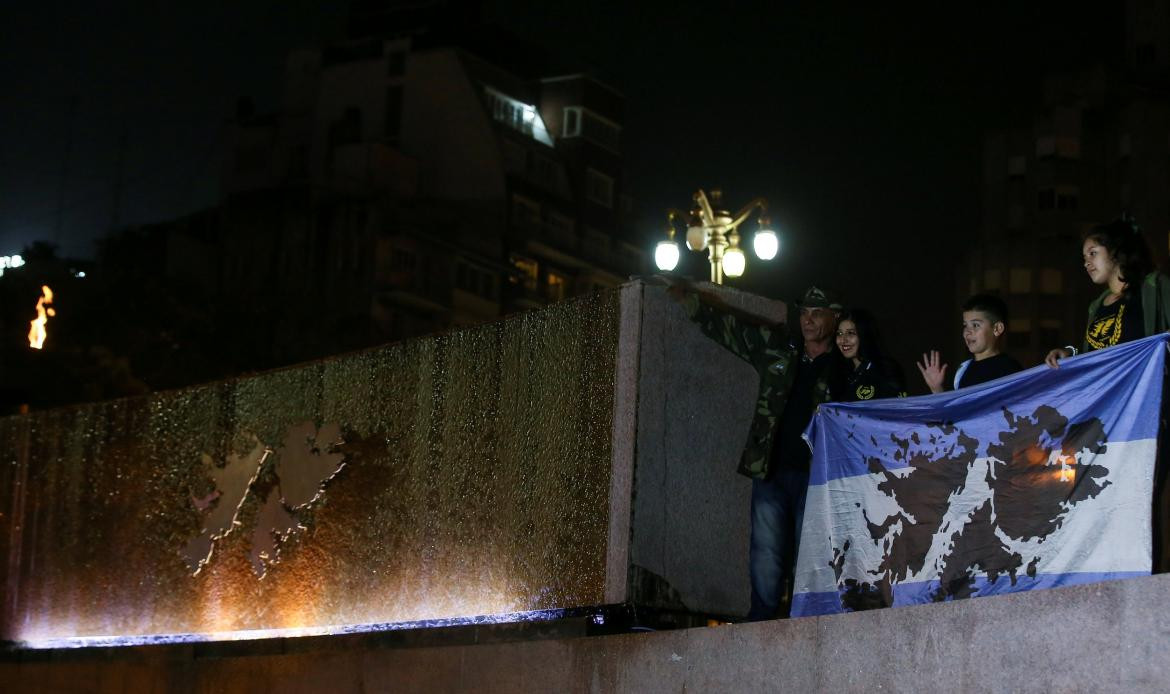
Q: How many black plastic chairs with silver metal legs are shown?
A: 0